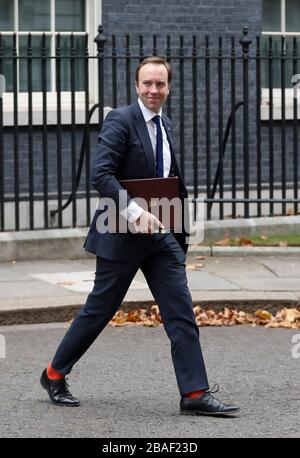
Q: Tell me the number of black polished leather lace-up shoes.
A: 2